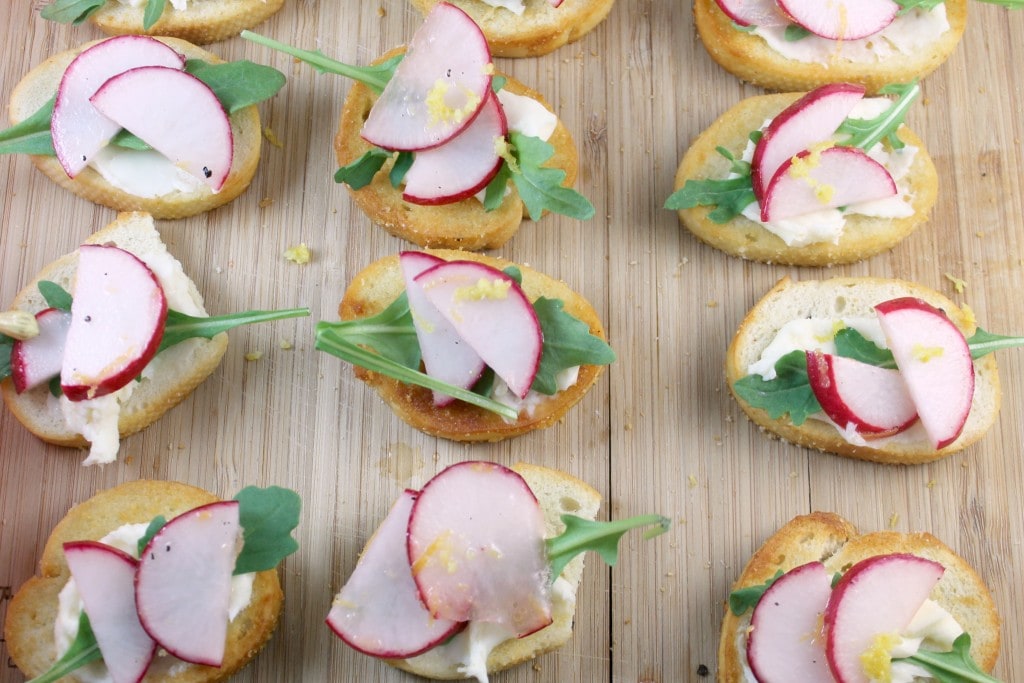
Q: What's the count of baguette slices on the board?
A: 12